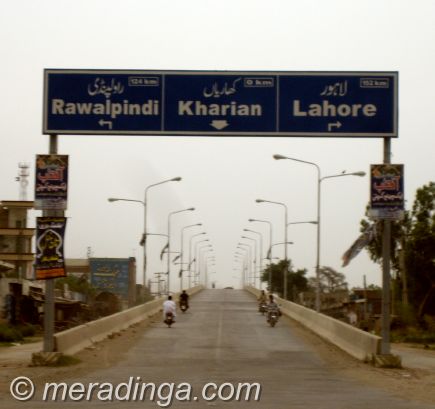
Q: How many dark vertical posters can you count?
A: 3